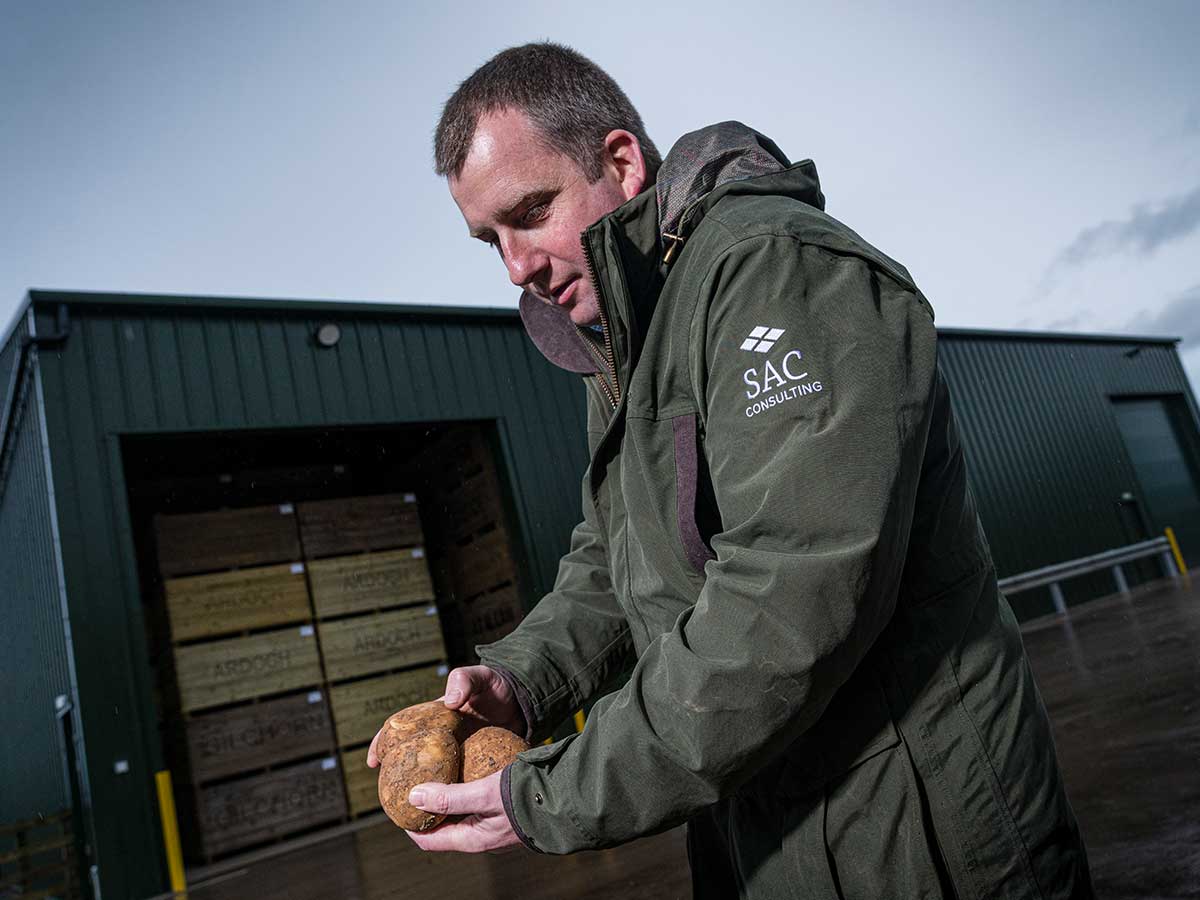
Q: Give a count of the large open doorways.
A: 1